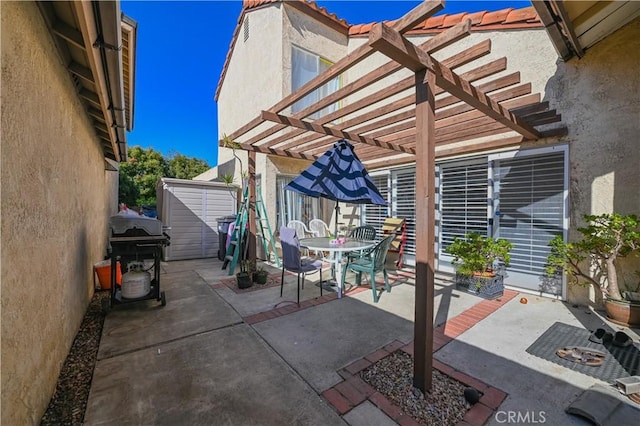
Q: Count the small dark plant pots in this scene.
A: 2